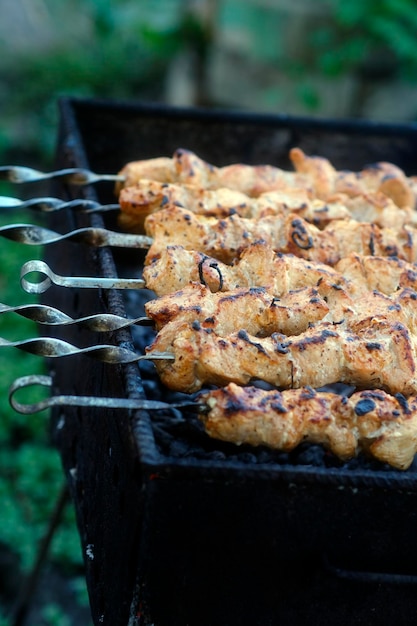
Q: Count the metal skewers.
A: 7